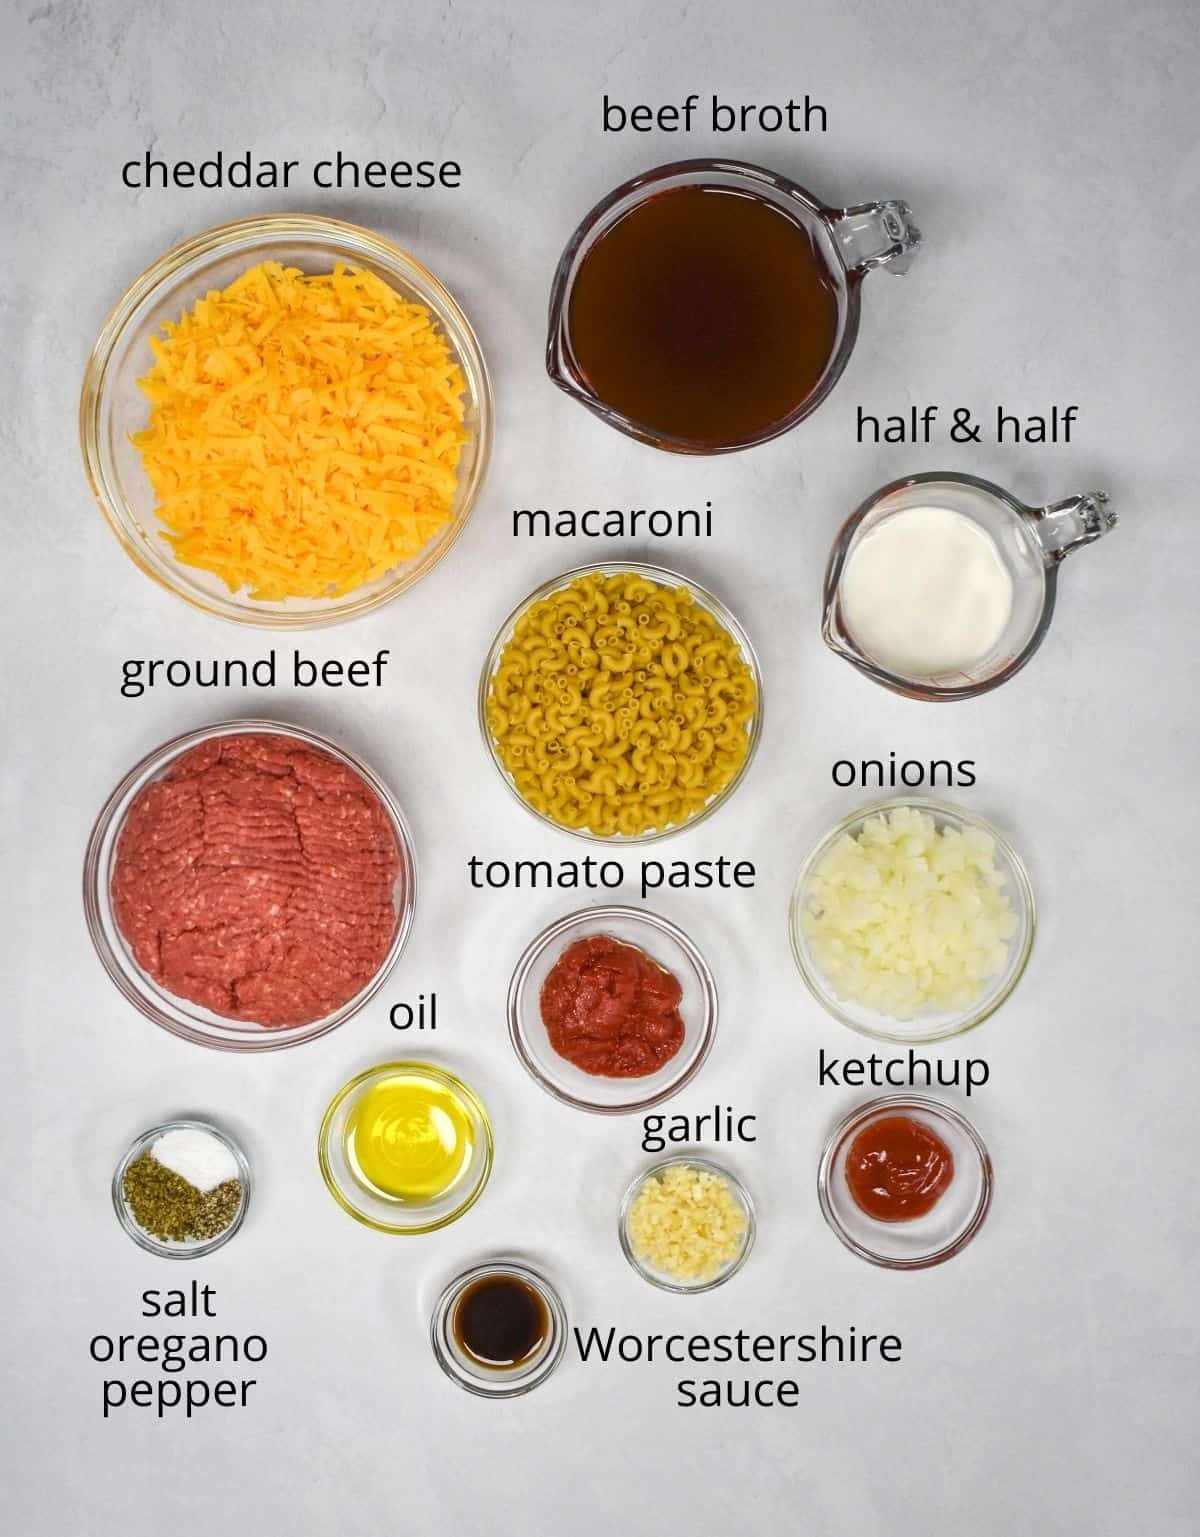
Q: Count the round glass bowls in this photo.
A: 10